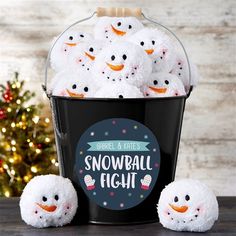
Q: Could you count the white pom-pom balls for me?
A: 11